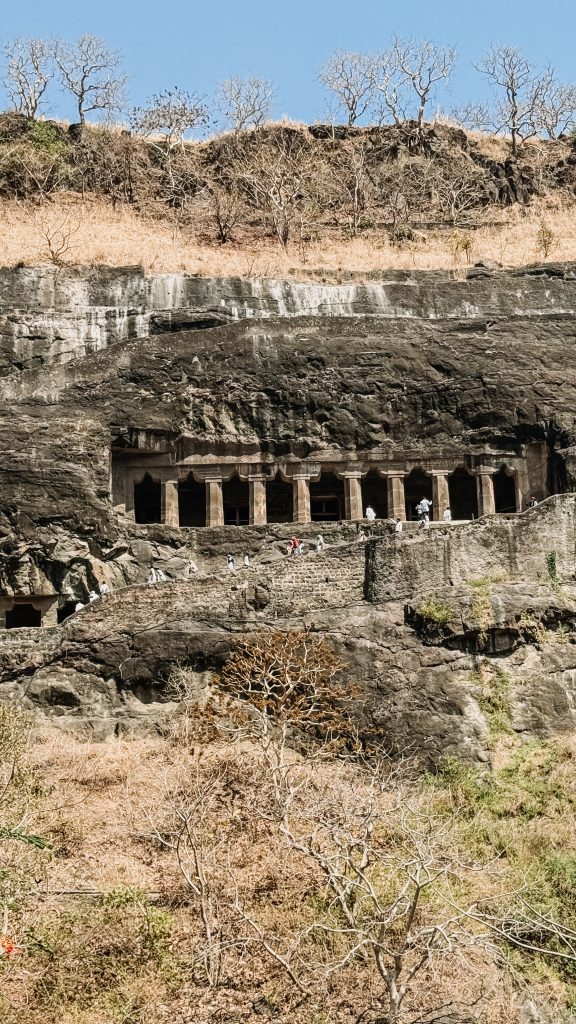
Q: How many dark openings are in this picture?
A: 11